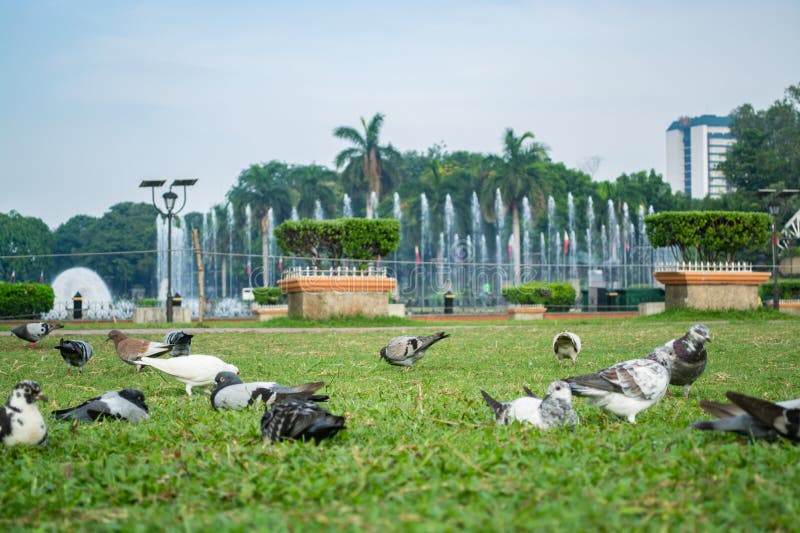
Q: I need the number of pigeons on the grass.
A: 15